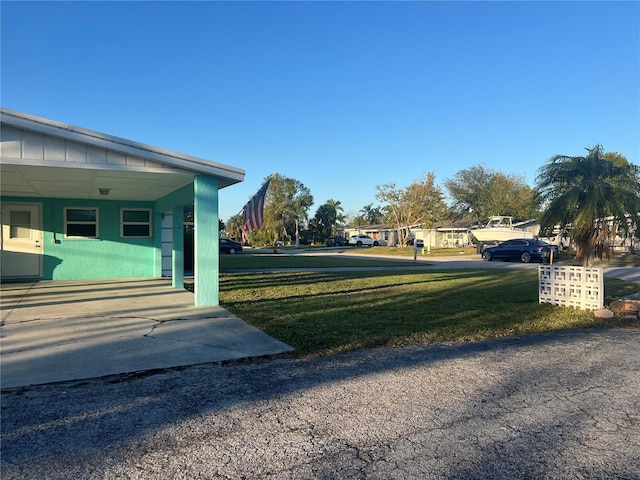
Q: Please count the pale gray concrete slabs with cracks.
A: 1